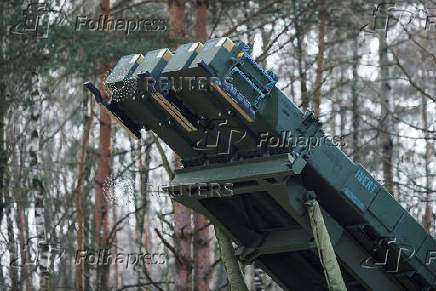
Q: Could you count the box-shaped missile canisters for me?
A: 4